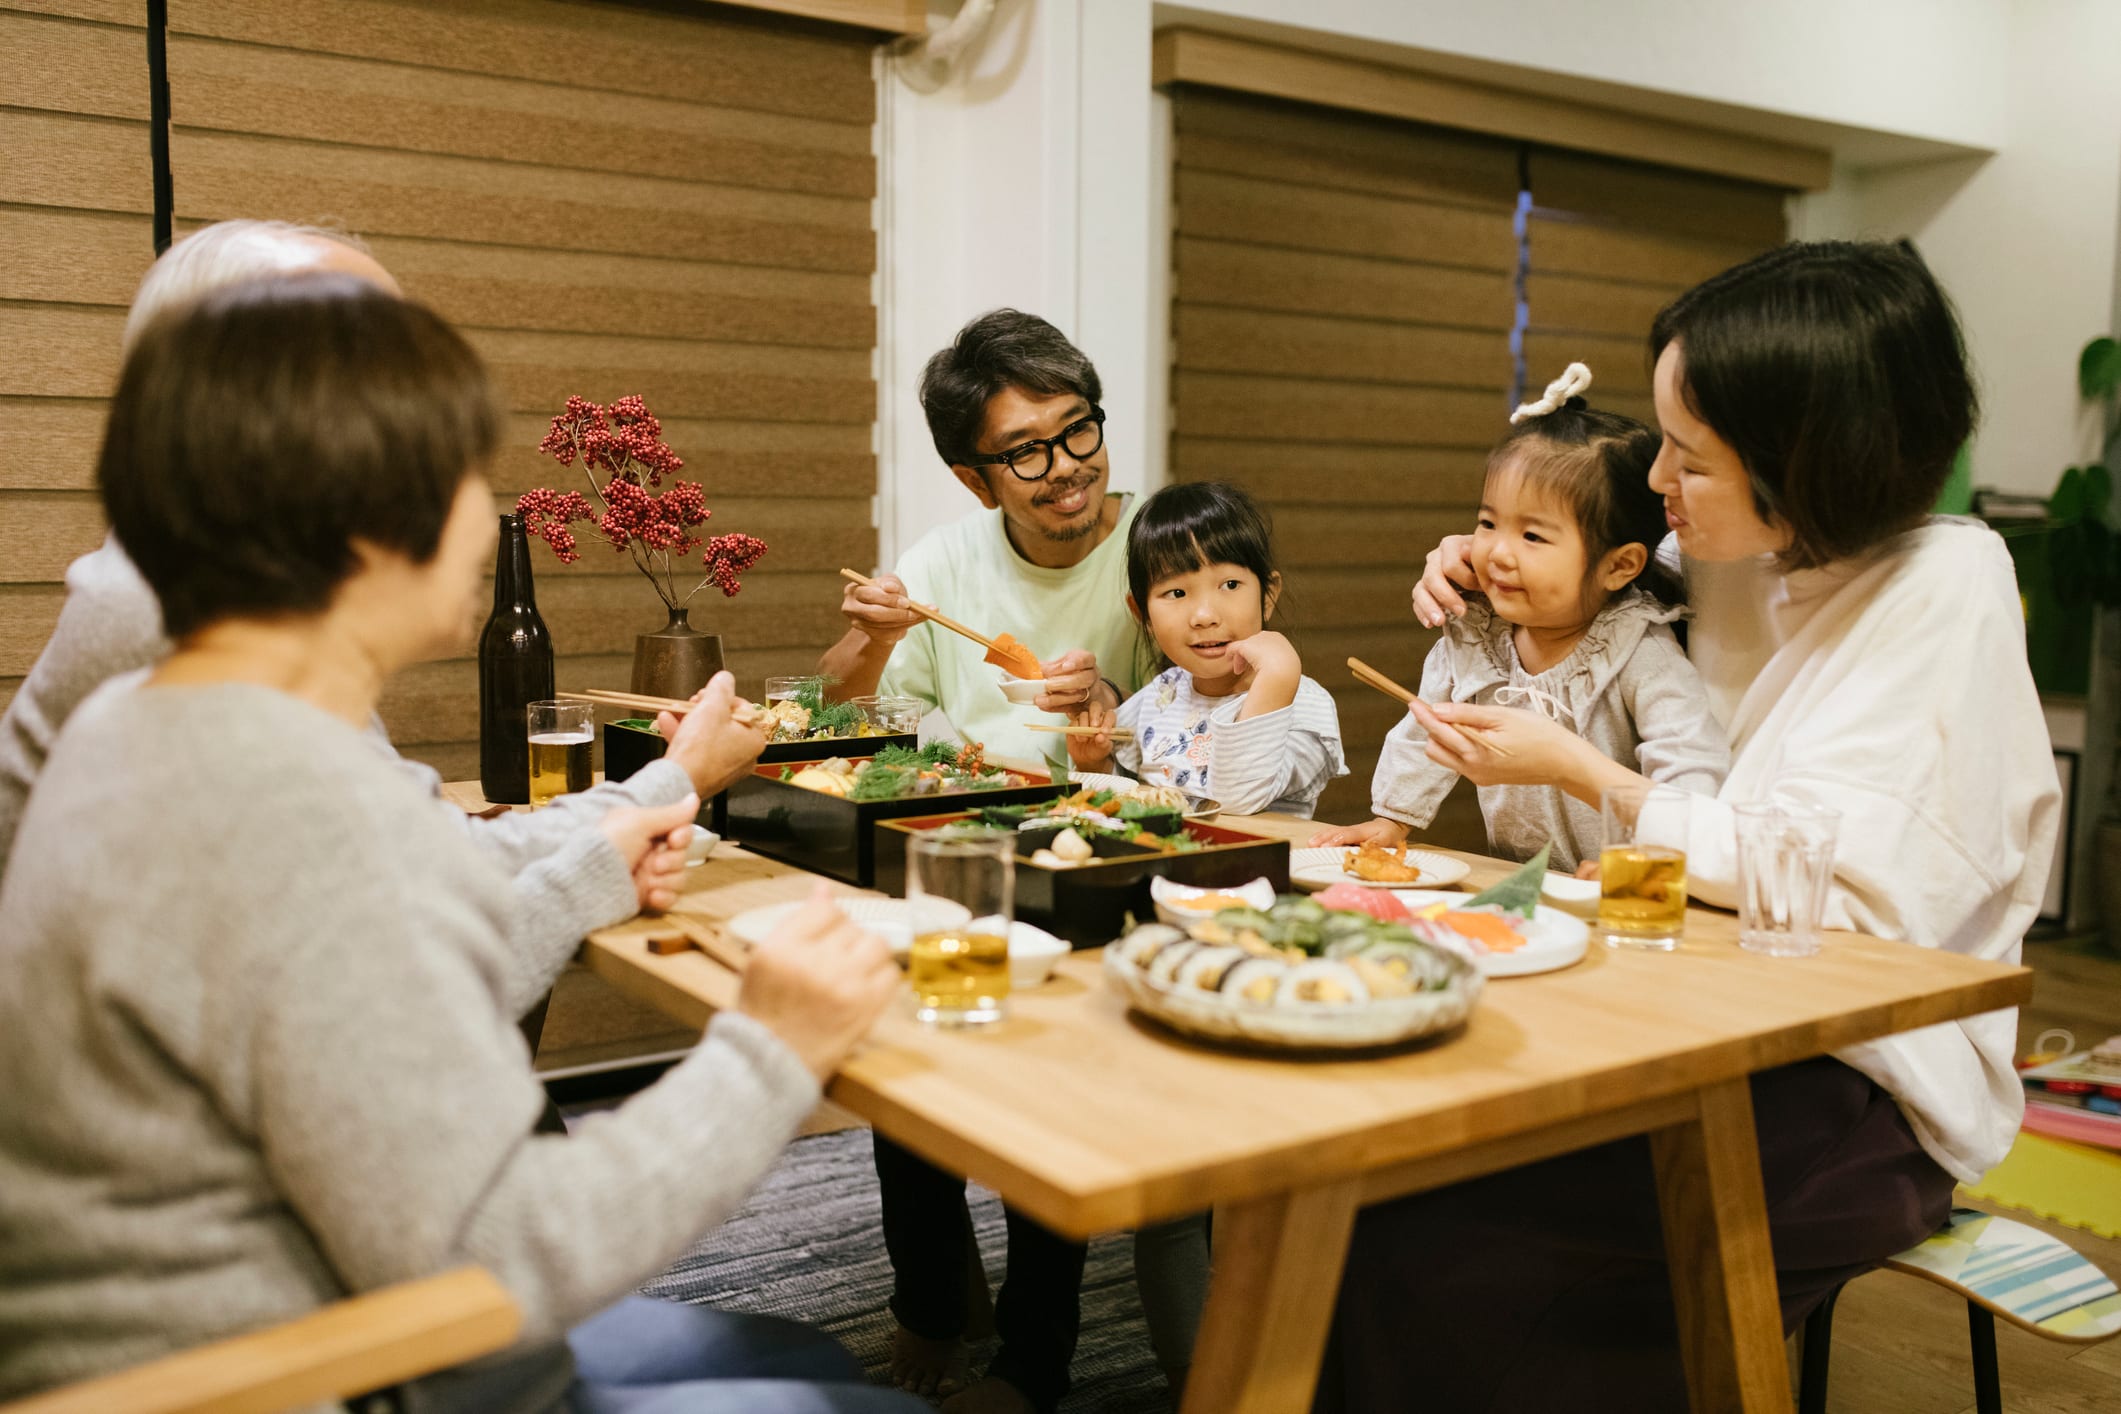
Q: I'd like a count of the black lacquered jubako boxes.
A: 3